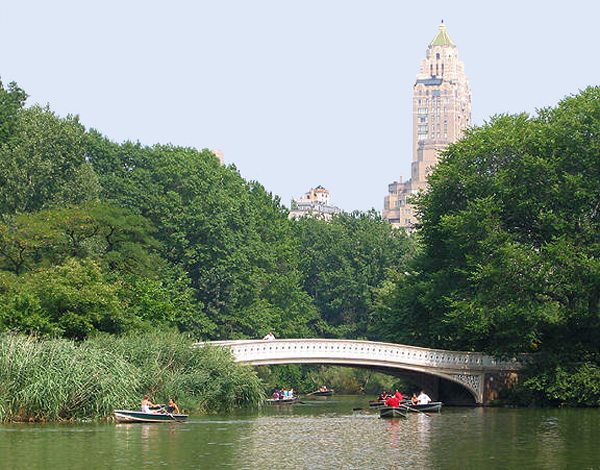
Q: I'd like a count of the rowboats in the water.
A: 6